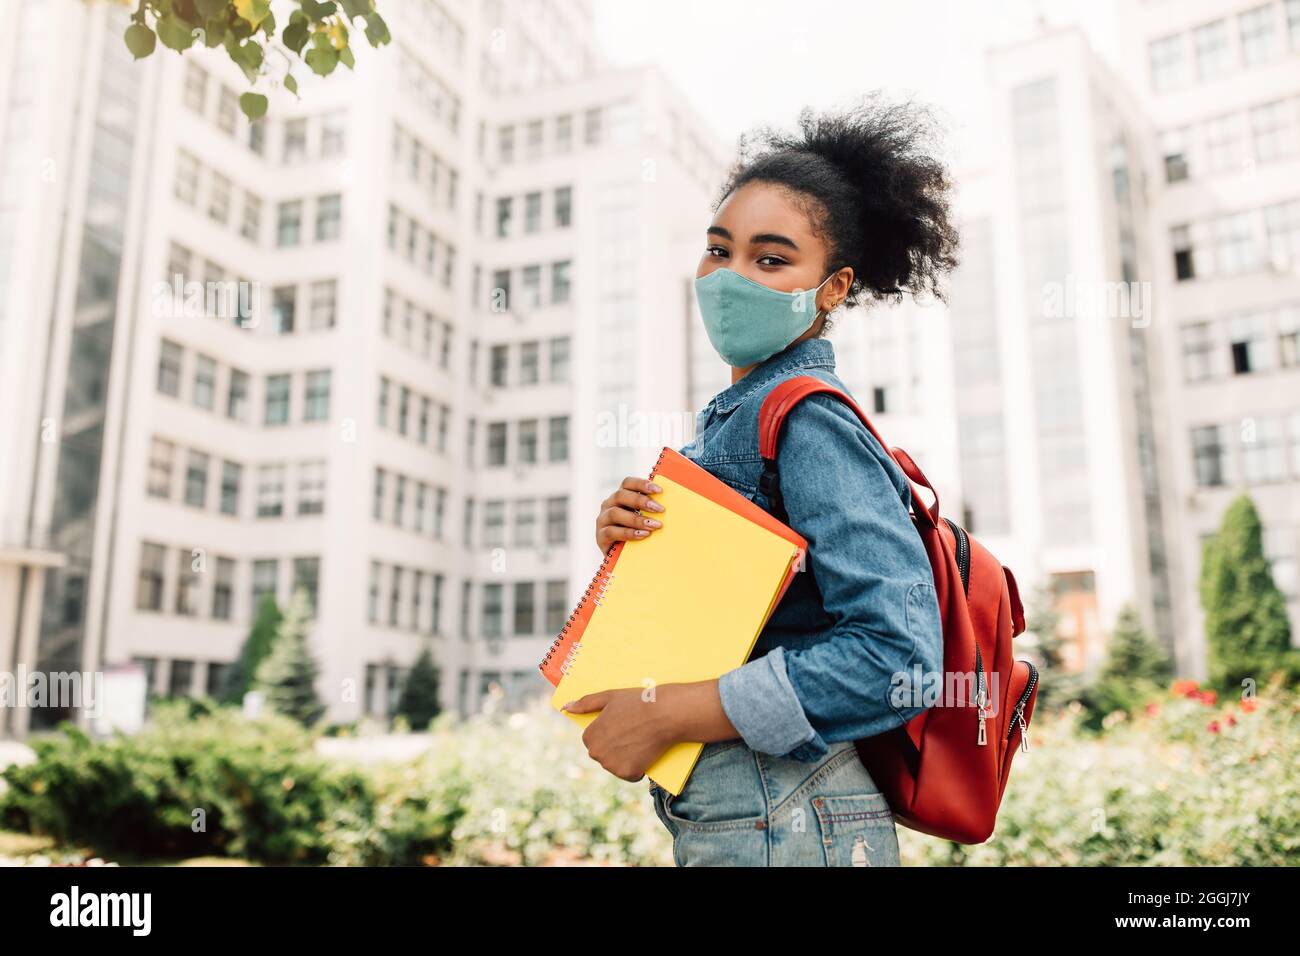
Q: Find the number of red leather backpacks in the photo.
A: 1